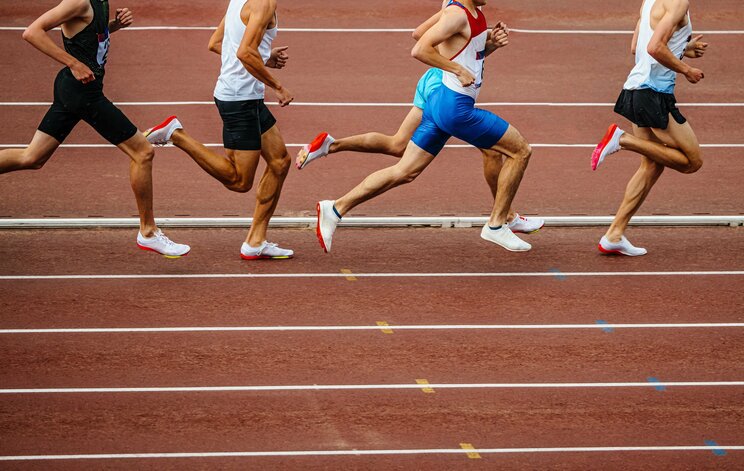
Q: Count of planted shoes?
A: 2